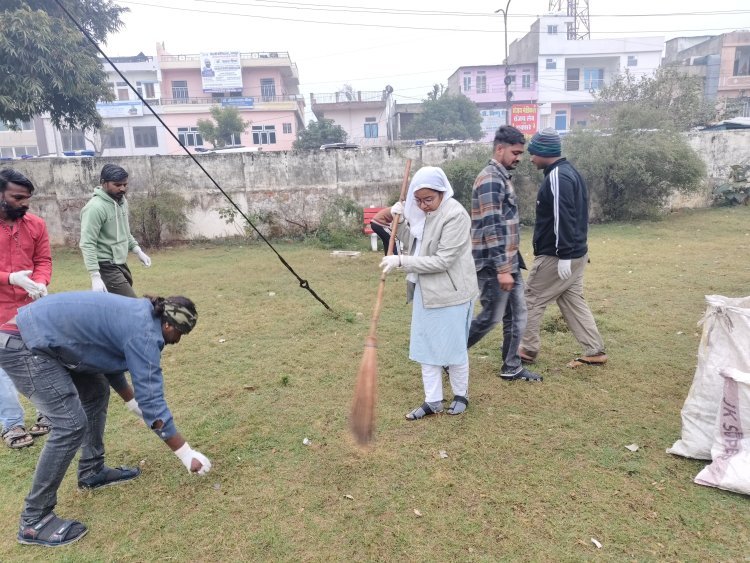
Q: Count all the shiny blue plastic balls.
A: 0